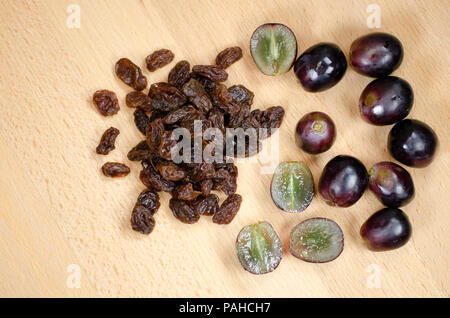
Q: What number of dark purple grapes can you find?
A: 8